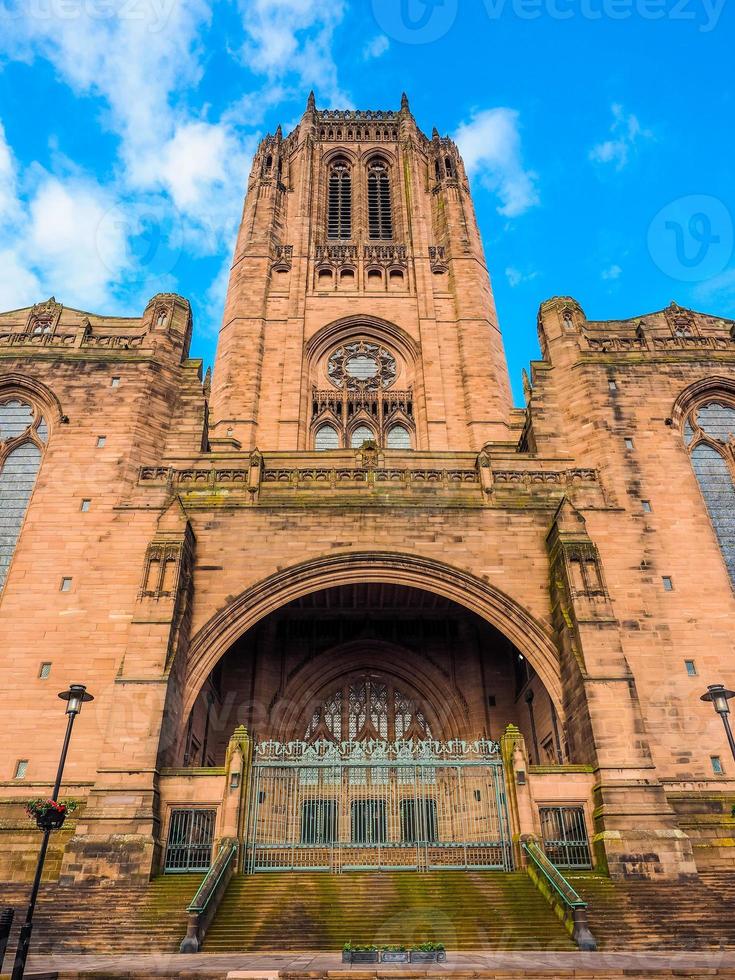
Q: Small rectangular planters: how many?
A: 3